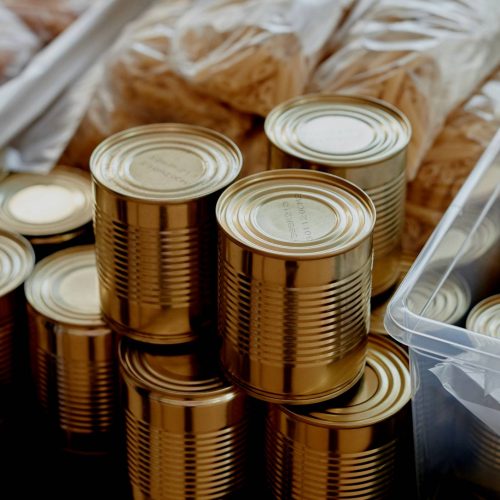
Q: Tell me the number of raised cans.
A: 3